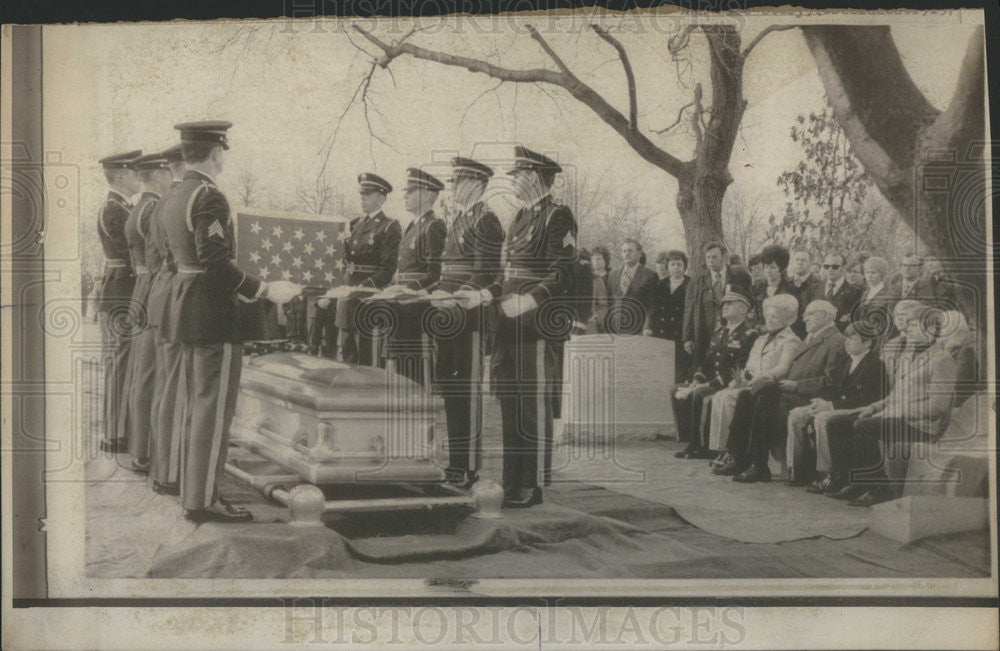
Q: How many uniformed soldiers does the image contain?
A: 9